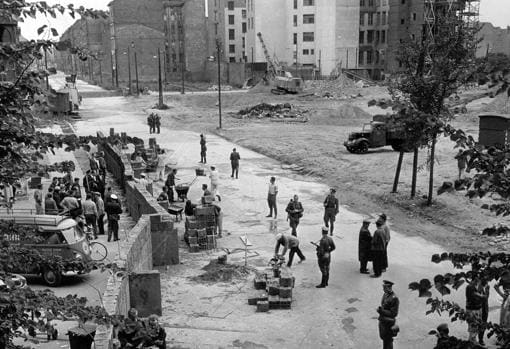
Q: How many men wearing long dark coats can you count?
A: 3